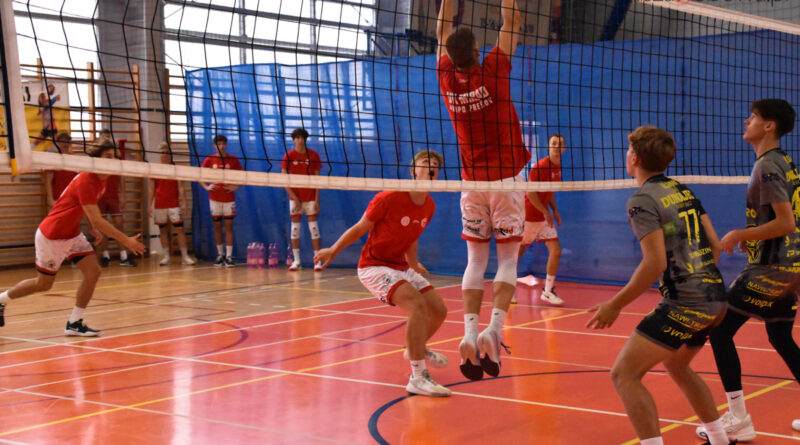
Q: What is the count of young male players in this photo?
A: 11